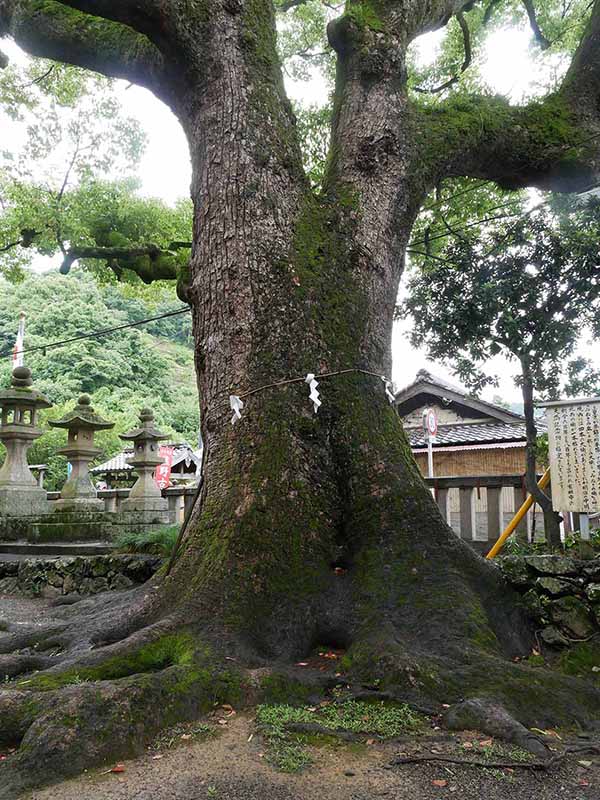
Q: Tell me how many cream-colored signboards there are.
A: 1